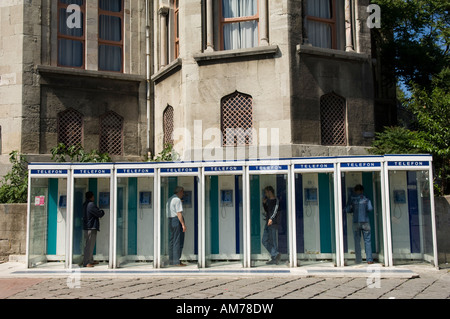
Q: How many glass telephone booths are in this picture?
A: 9